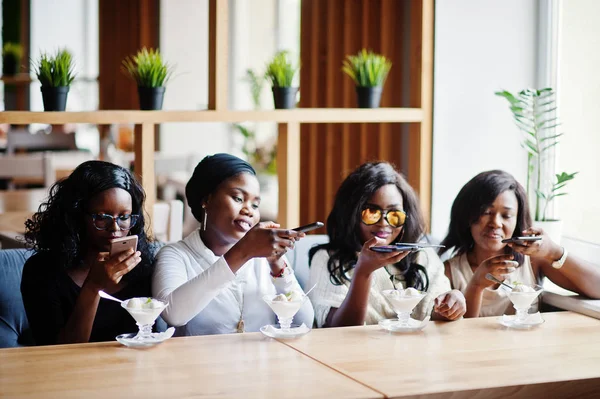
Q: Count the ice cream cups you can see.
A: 4